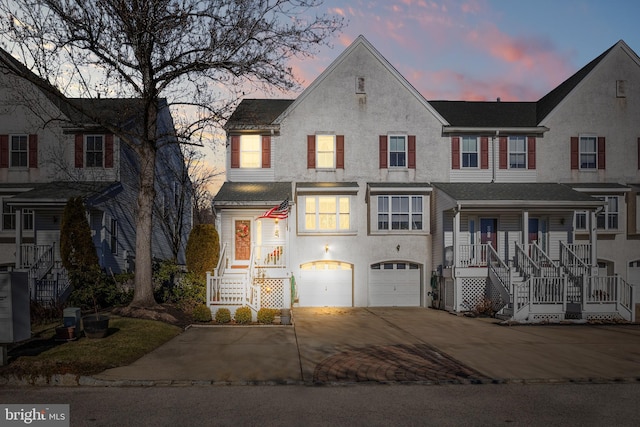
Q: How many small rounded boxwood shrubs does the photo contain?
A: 4